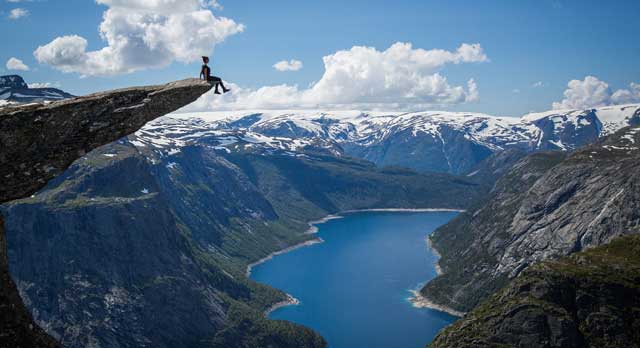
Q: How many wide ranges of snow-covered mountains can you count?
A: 1